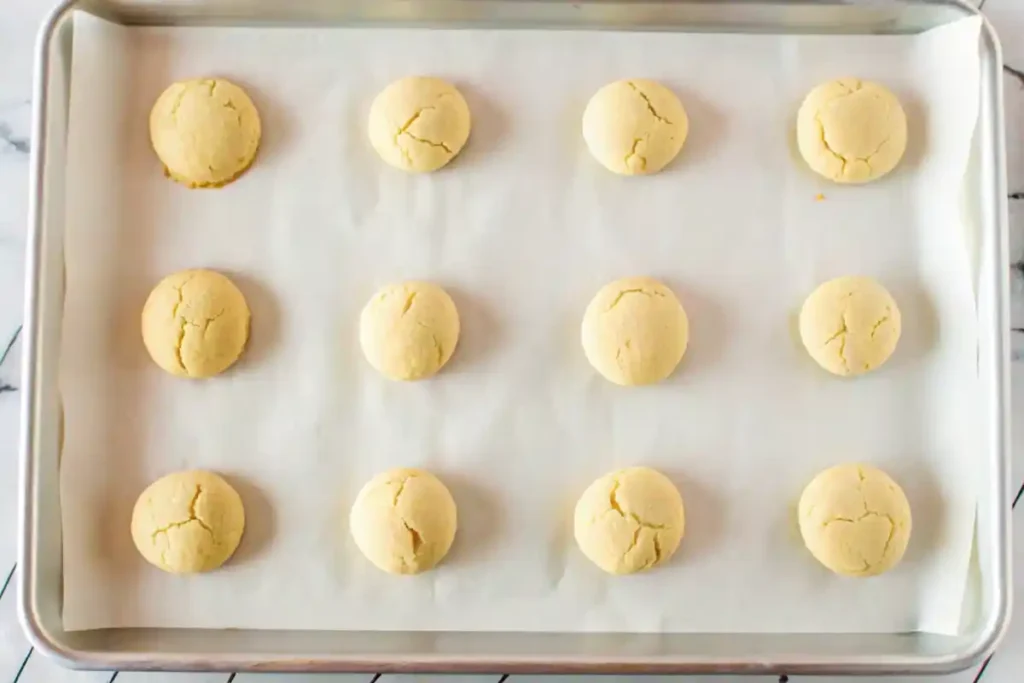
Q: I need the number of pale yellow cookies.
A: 12